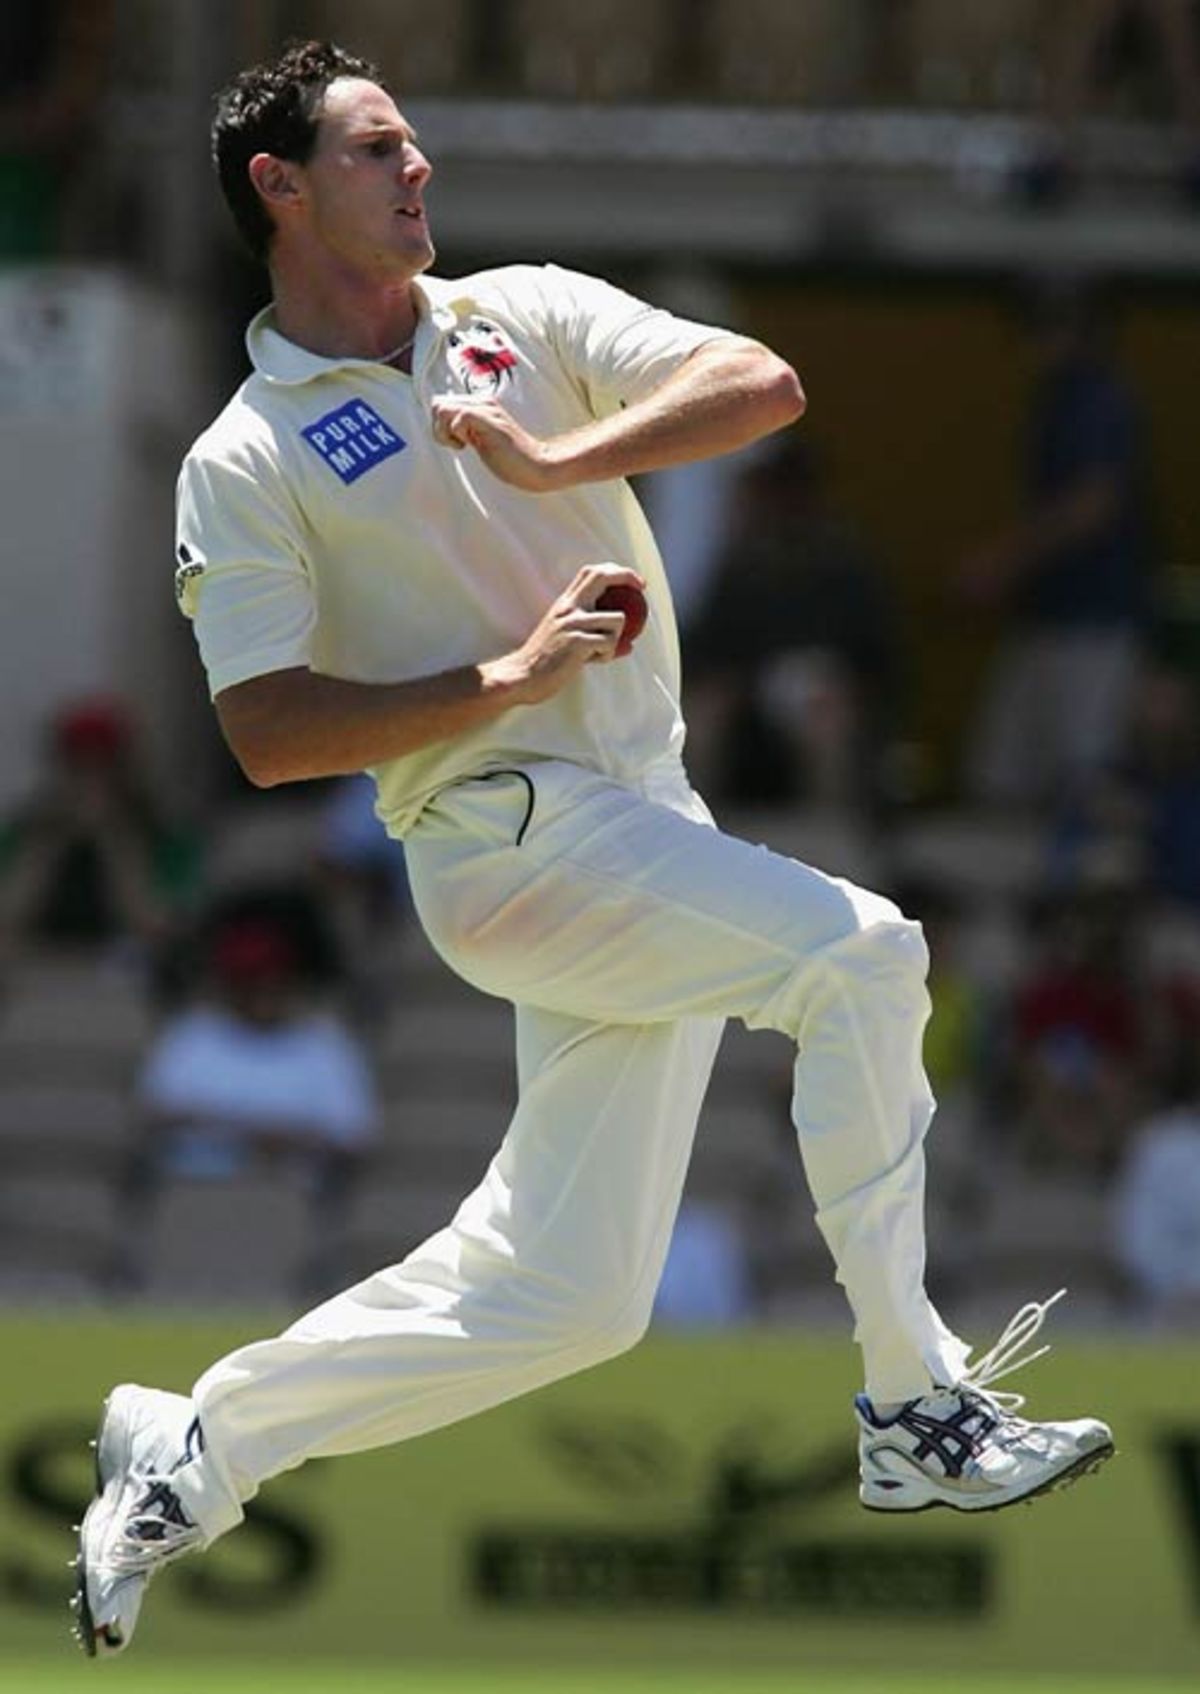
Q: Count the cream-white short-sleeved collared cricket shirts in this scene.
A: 1